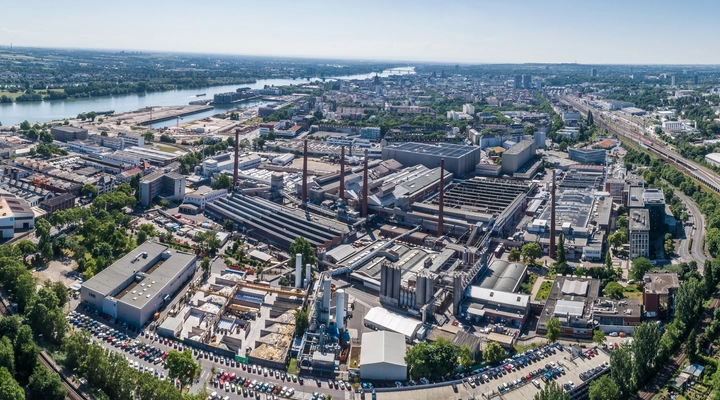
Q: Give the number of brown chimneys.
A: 6